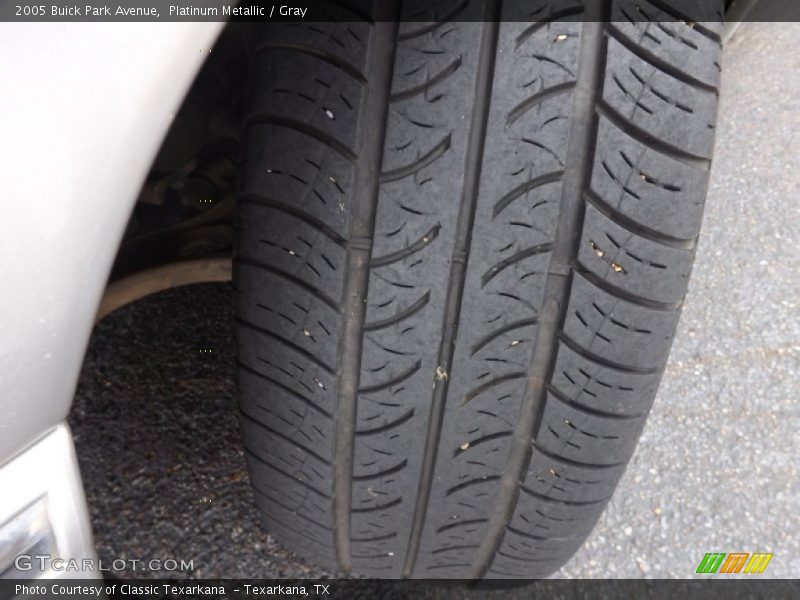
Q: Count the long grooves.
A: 3